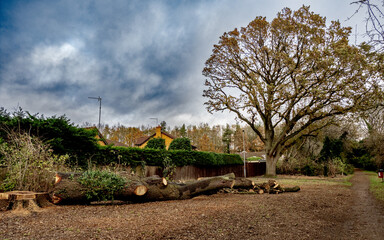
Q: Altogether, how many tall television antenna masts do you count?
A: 2